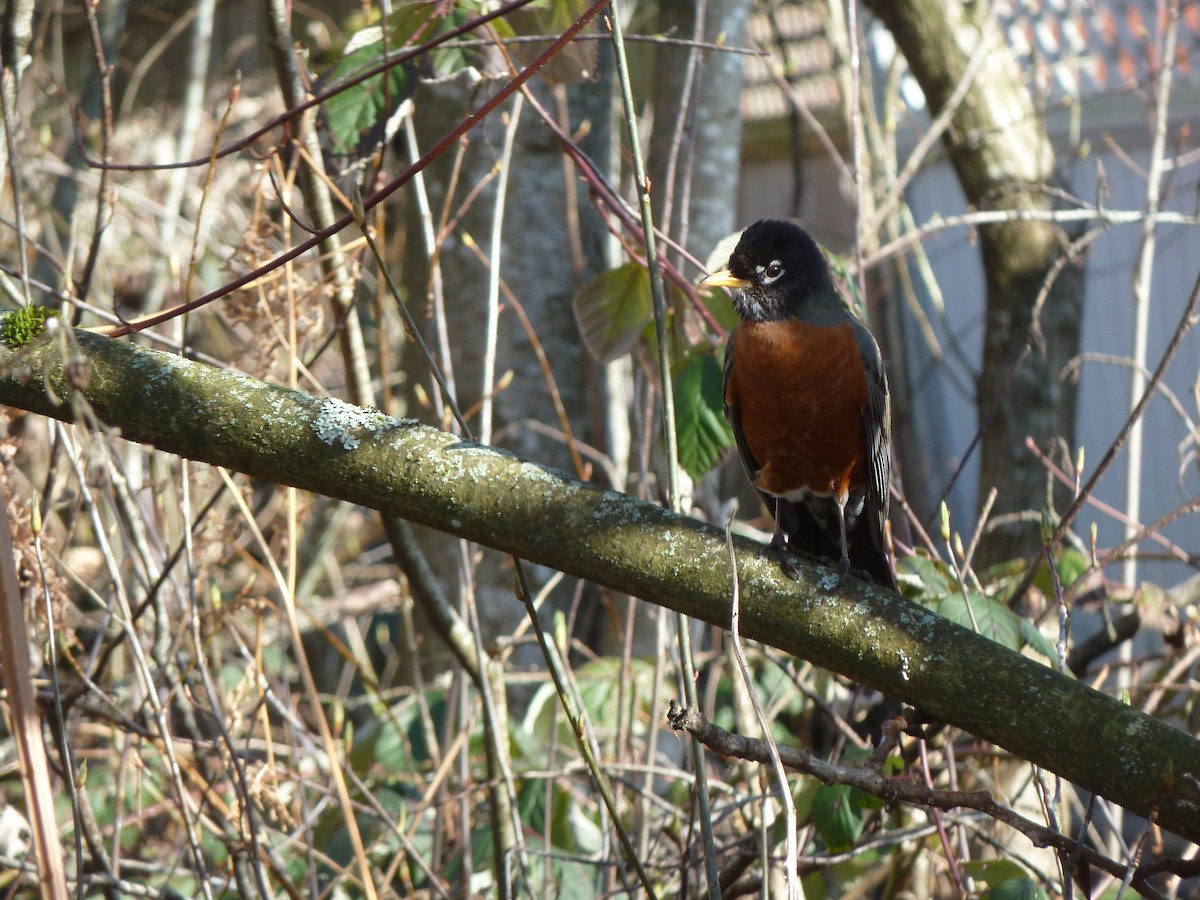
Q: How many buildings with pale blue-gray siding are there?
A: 1